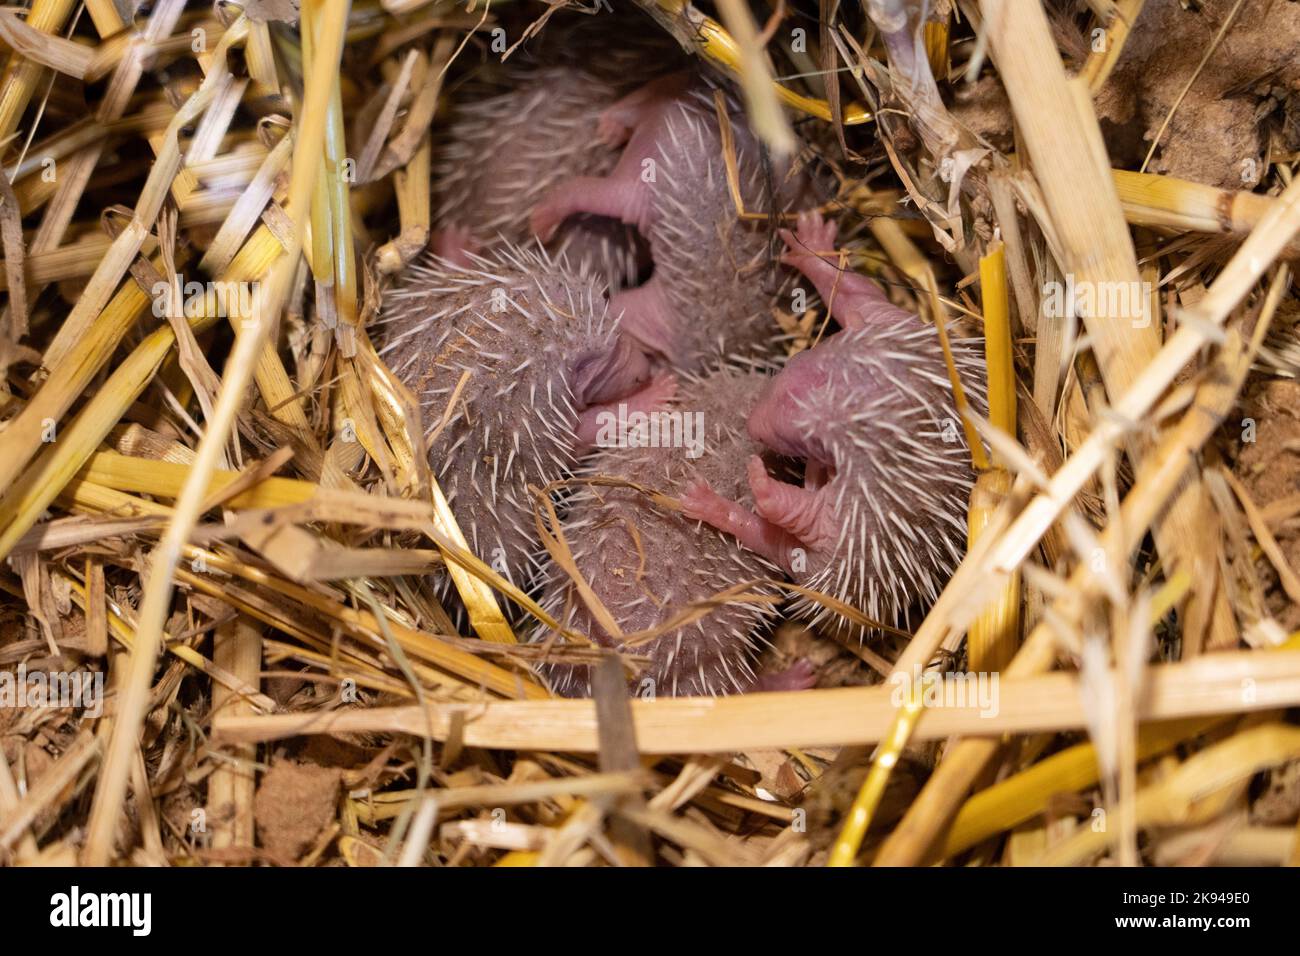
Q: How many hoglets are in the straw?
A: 5